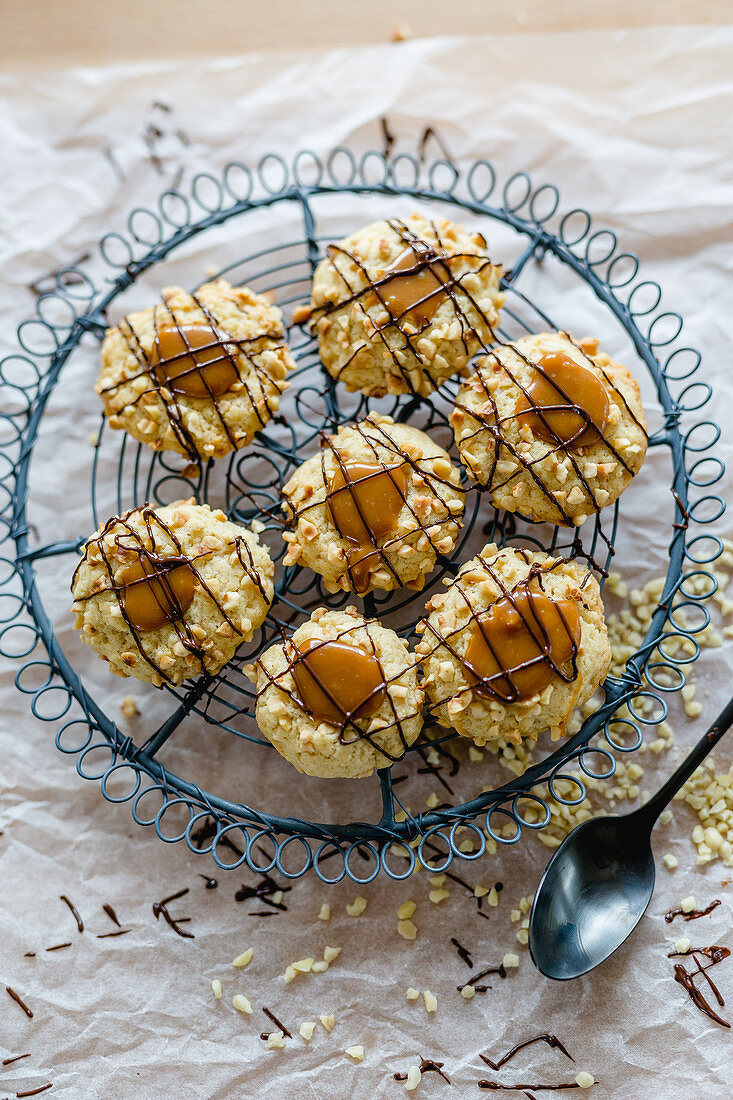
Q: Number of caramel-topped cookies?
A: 7